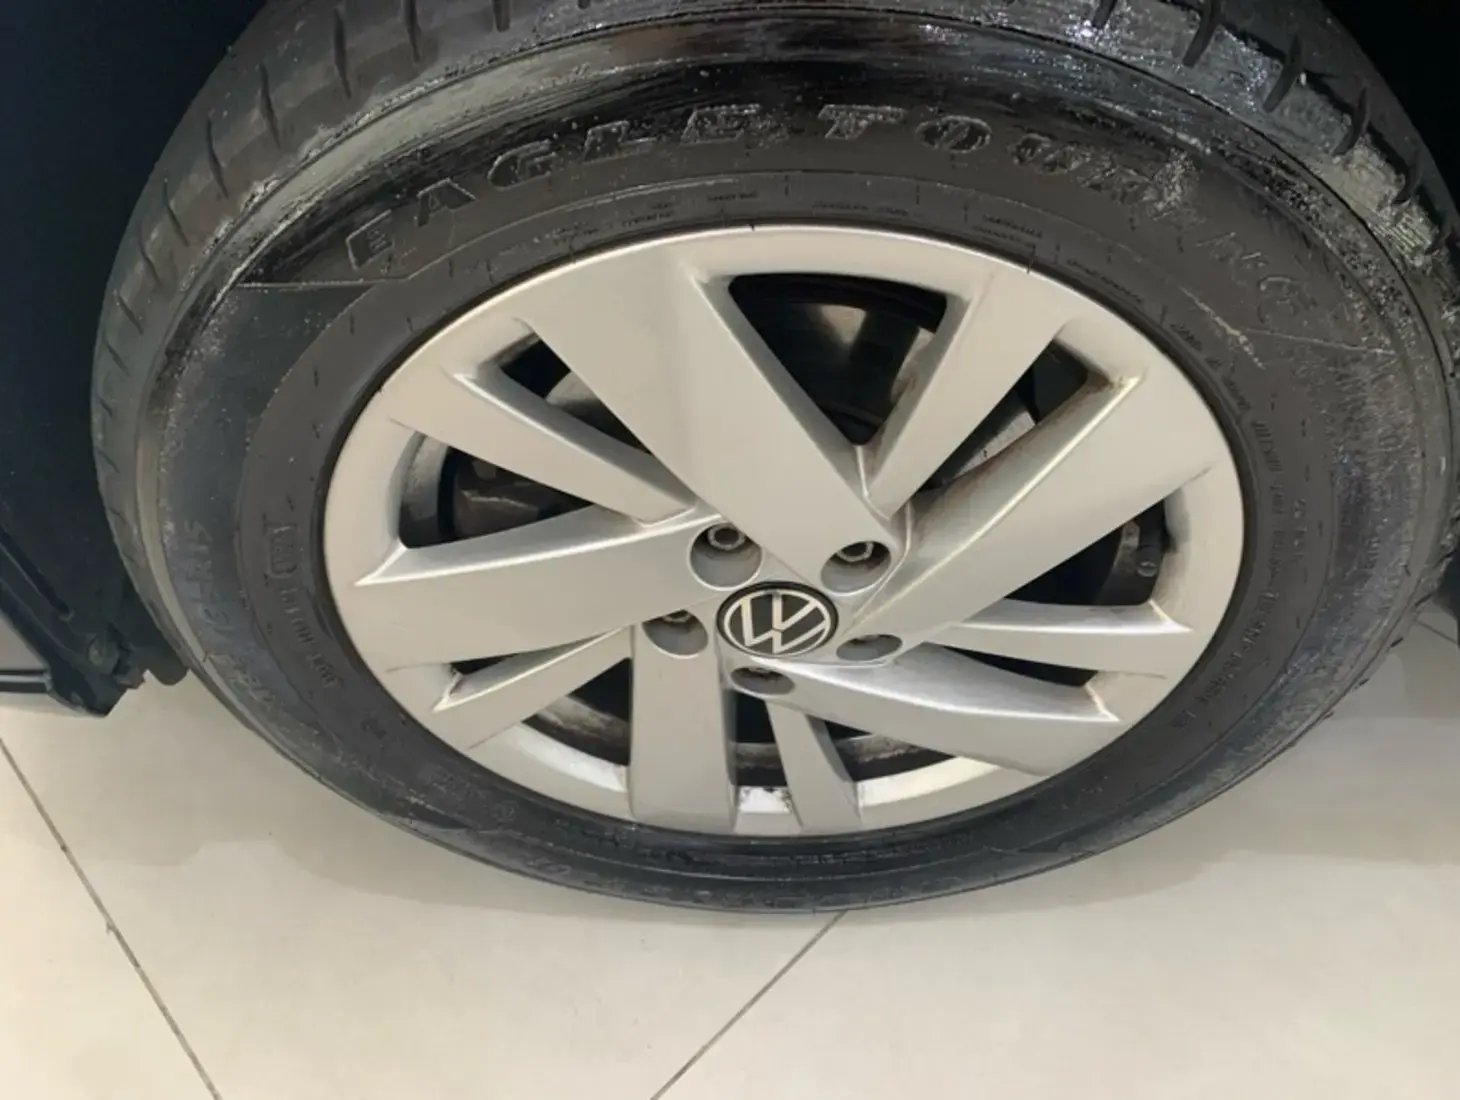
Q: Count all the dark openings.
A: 10